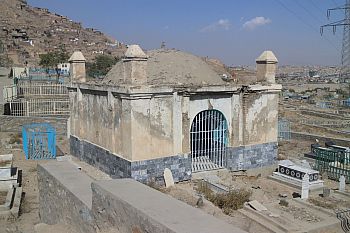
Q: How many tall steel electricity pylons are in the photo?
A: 1